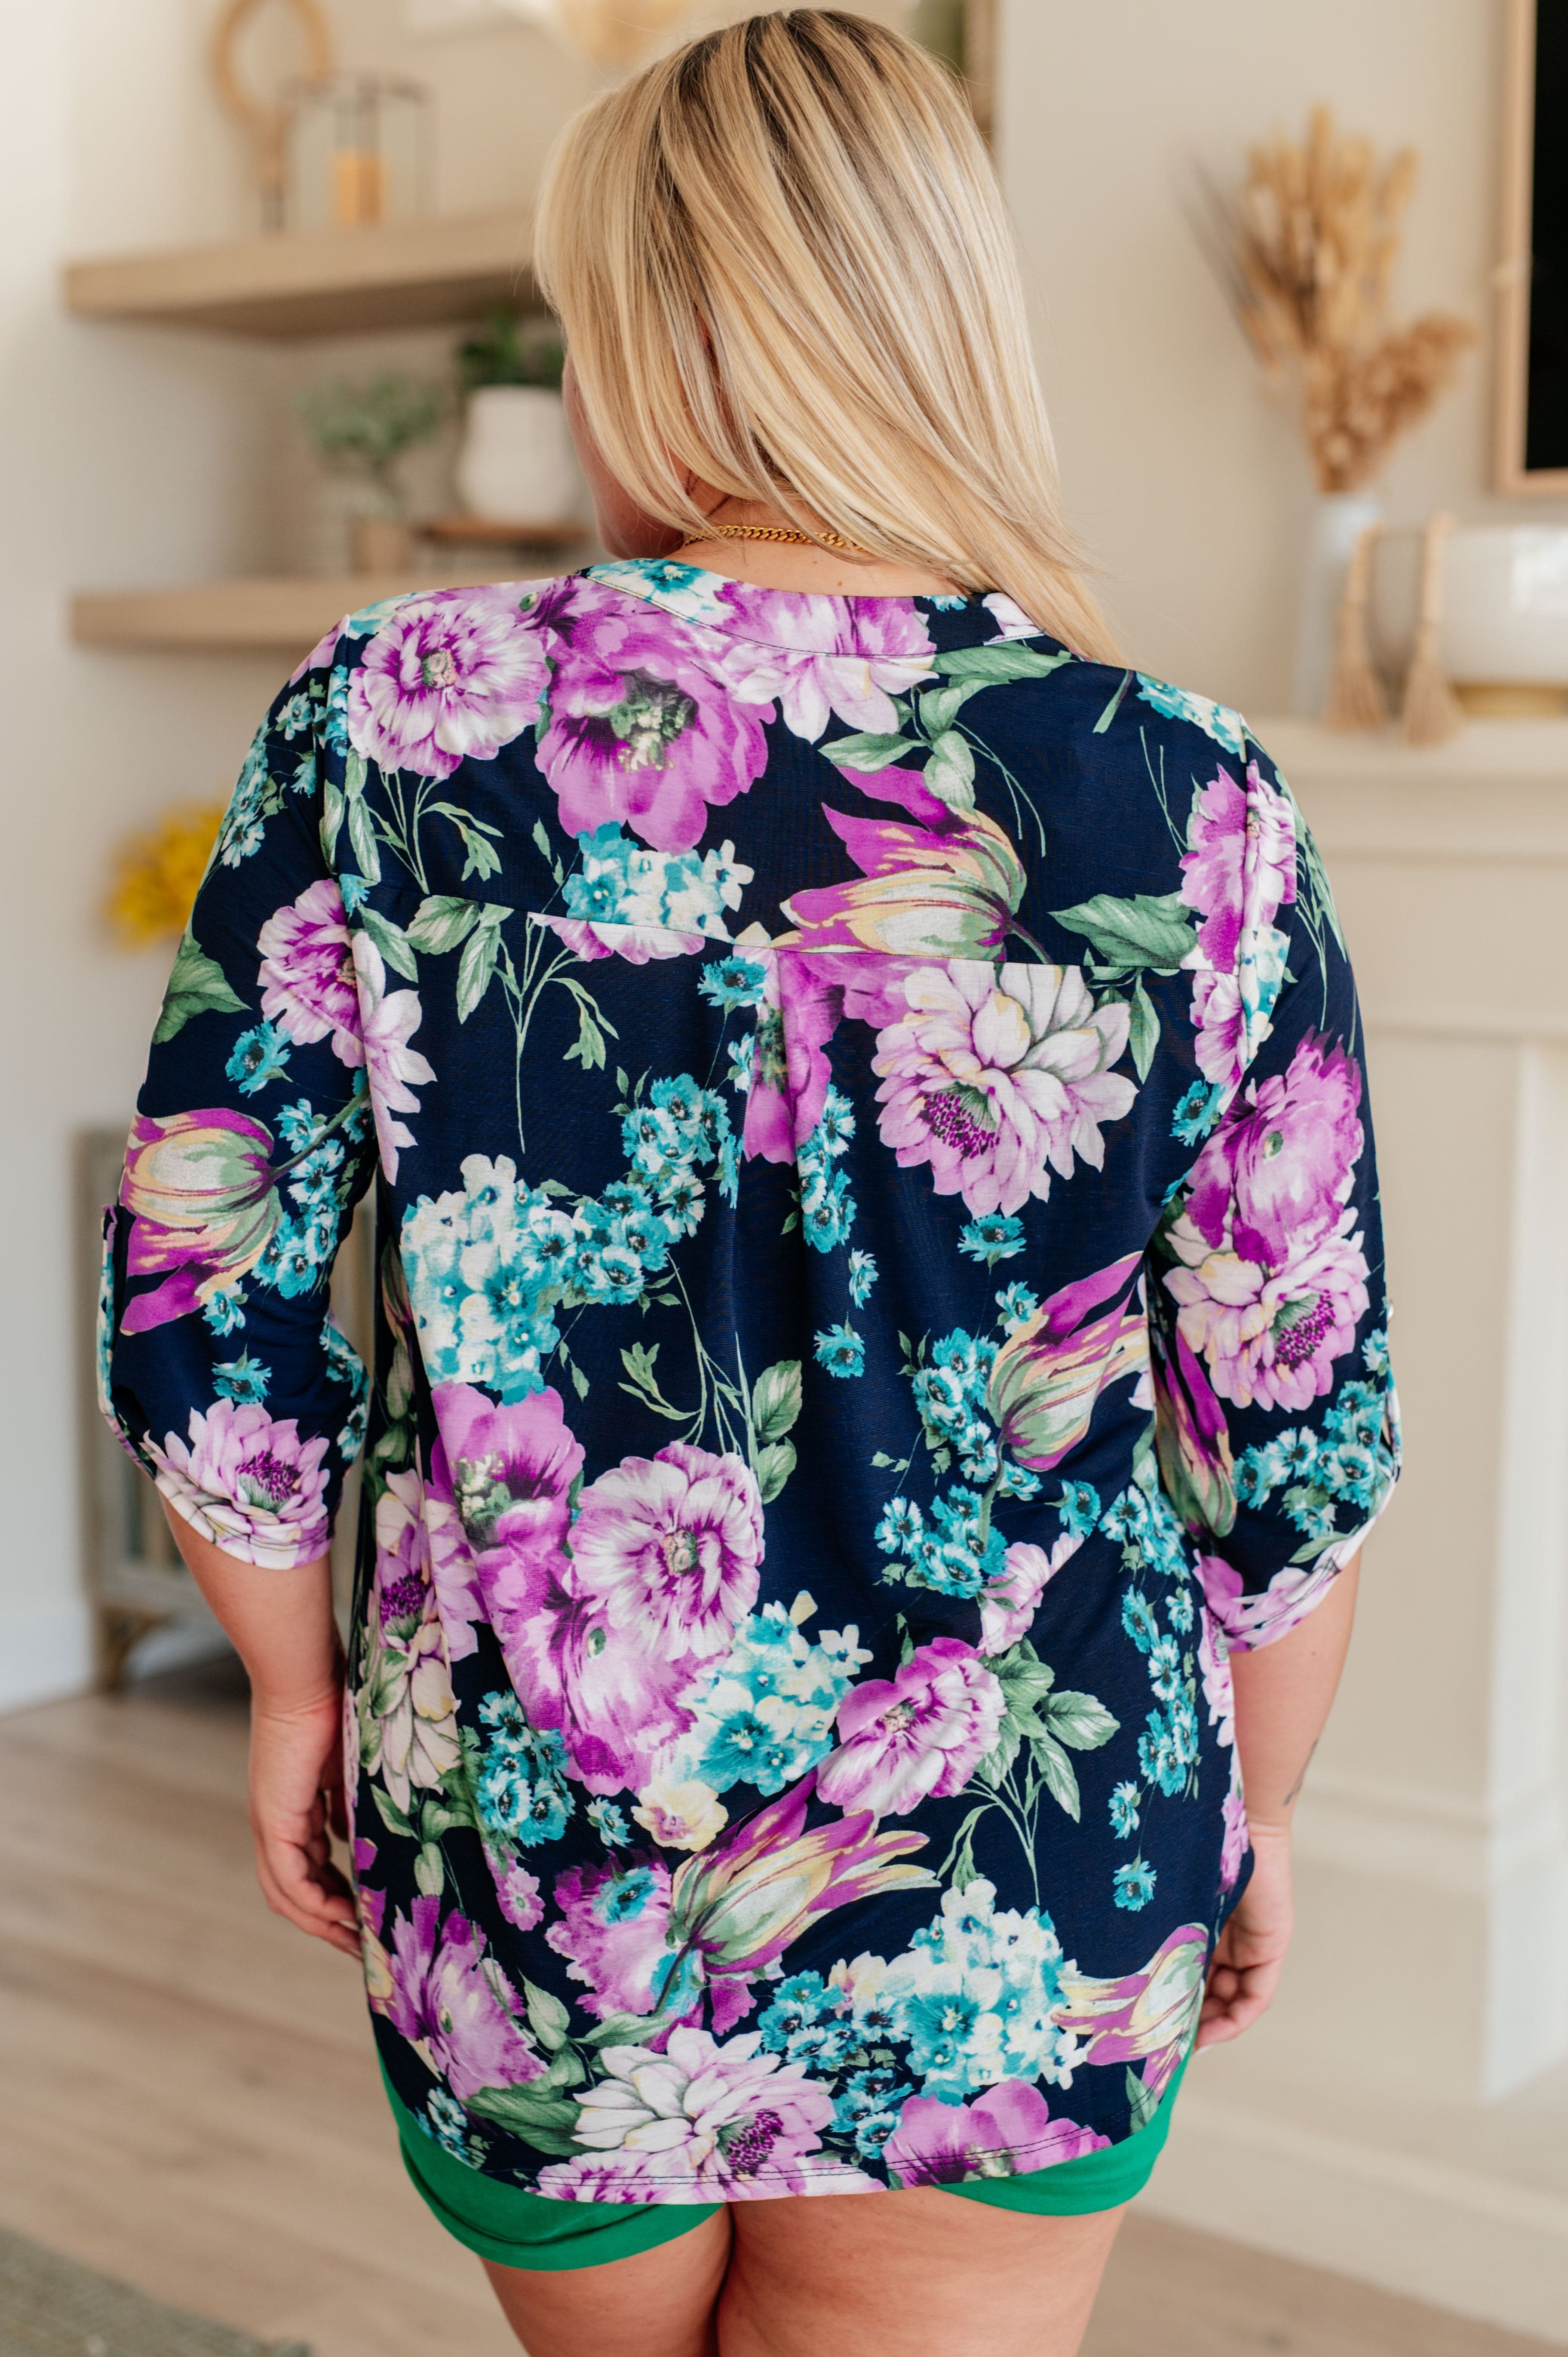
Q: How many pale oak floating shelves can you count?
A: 2